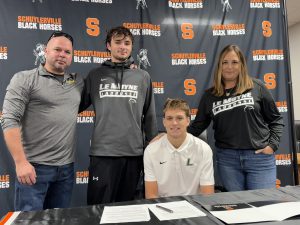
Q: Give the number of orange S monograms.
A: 5